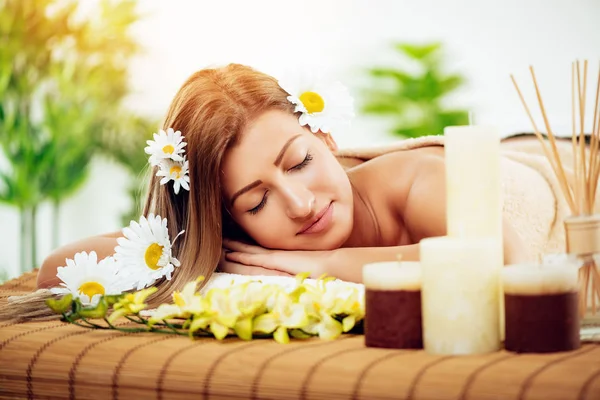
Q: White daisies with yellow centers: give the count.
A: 5